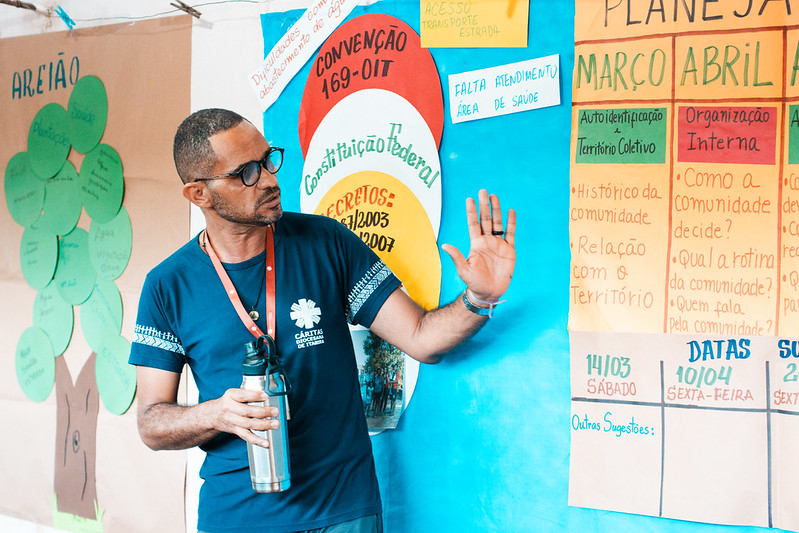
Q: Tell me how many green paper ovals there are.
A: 12